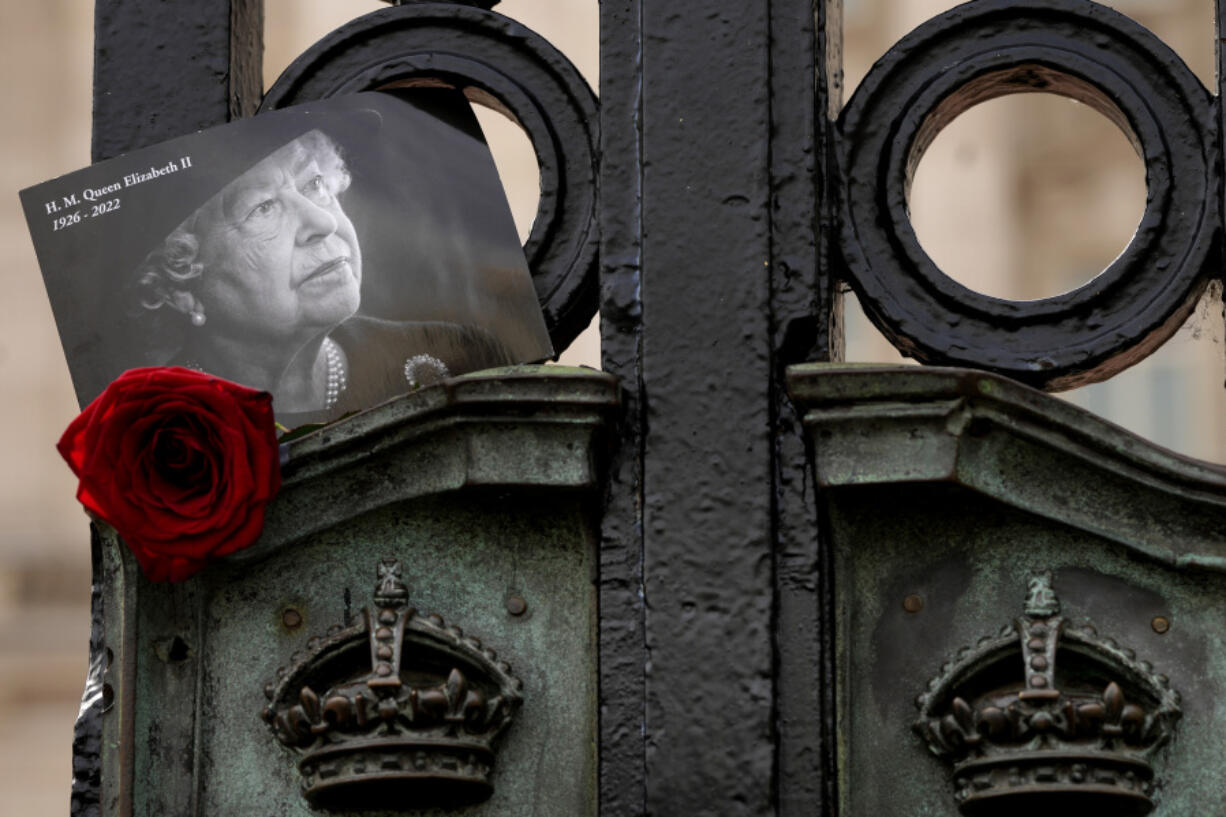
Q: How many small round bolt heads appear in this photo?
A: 4